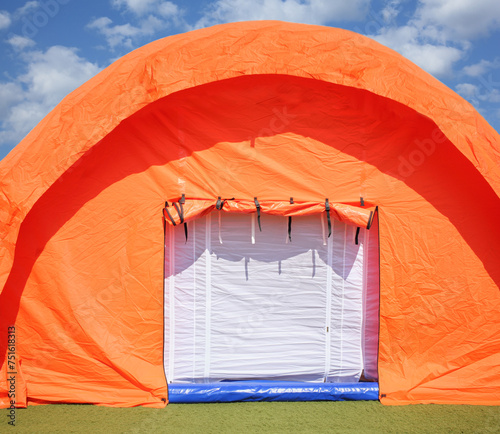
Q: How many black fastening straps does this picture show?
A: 6